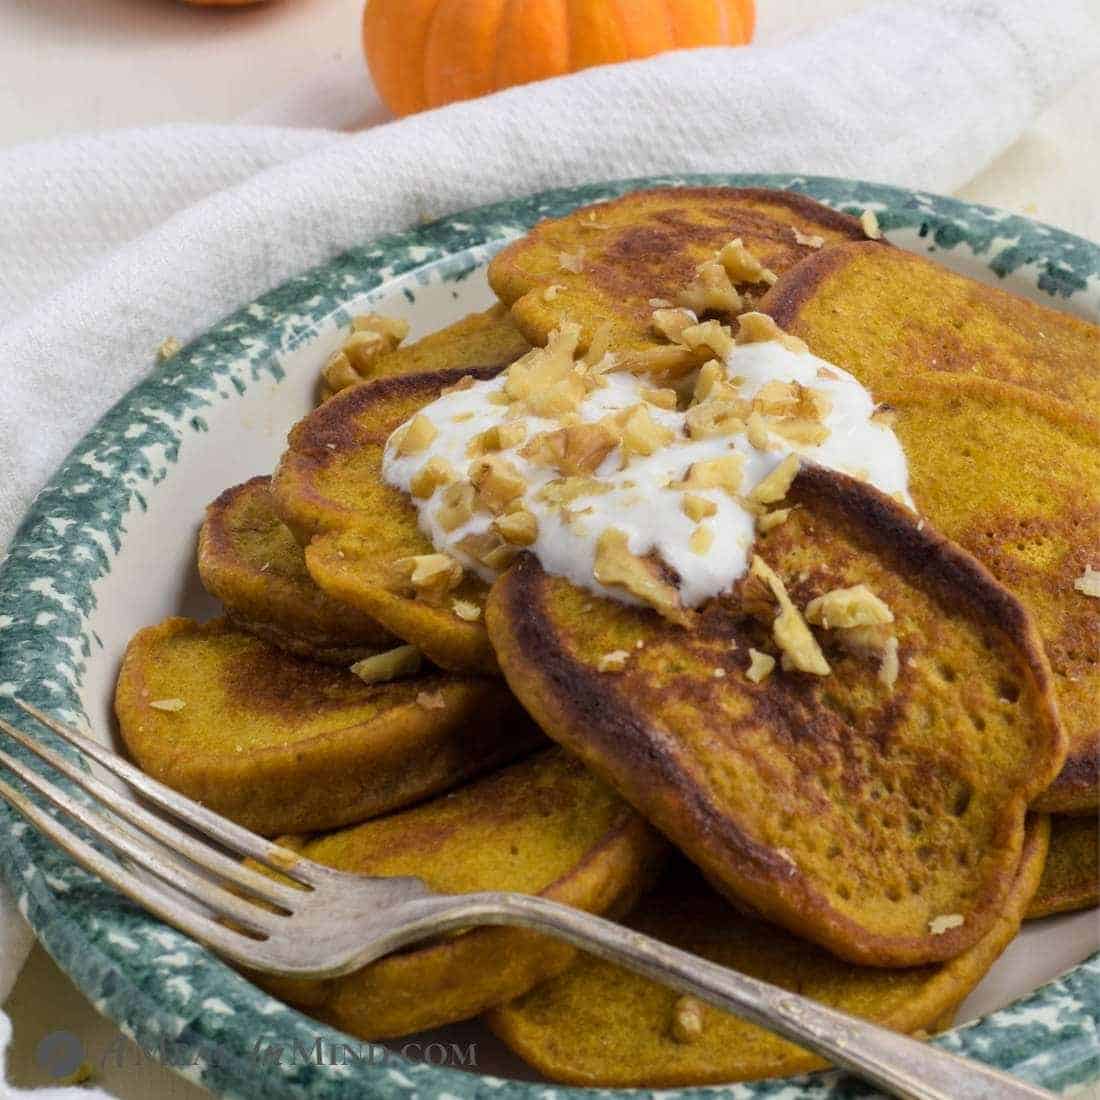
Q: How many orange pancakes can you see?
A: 11